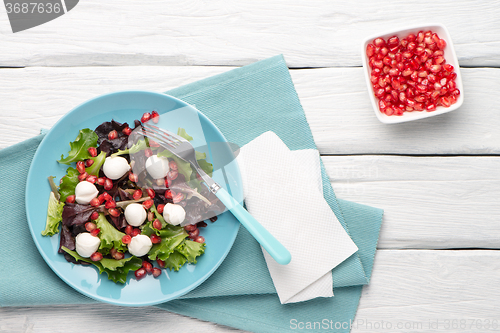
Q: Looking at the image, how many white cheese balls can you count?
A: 7